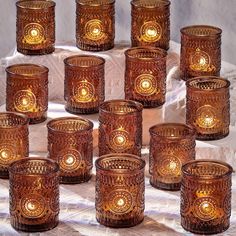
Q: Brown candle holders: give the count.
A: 15